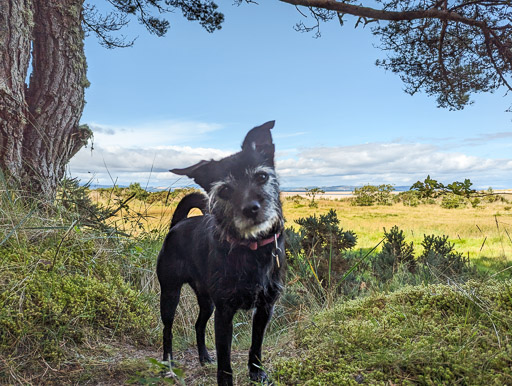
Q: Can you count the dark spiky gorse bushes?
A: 3